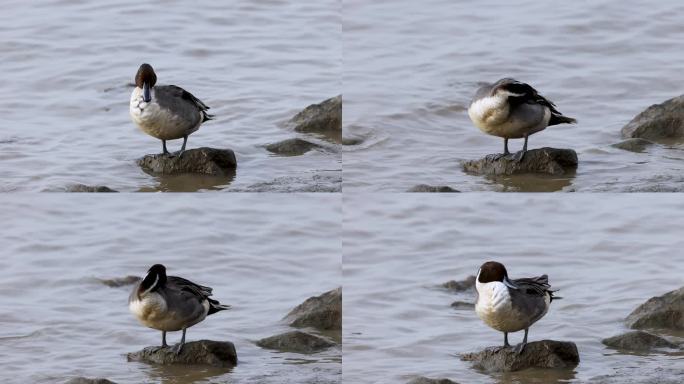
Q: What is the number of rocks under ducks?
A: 4